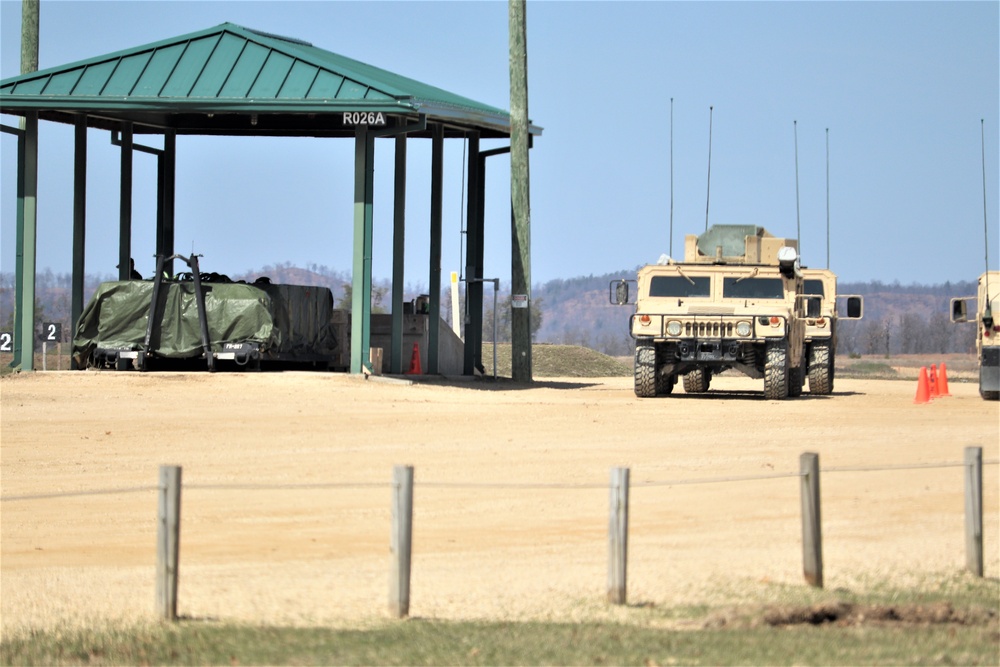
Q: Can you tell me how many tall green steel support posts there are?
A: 8